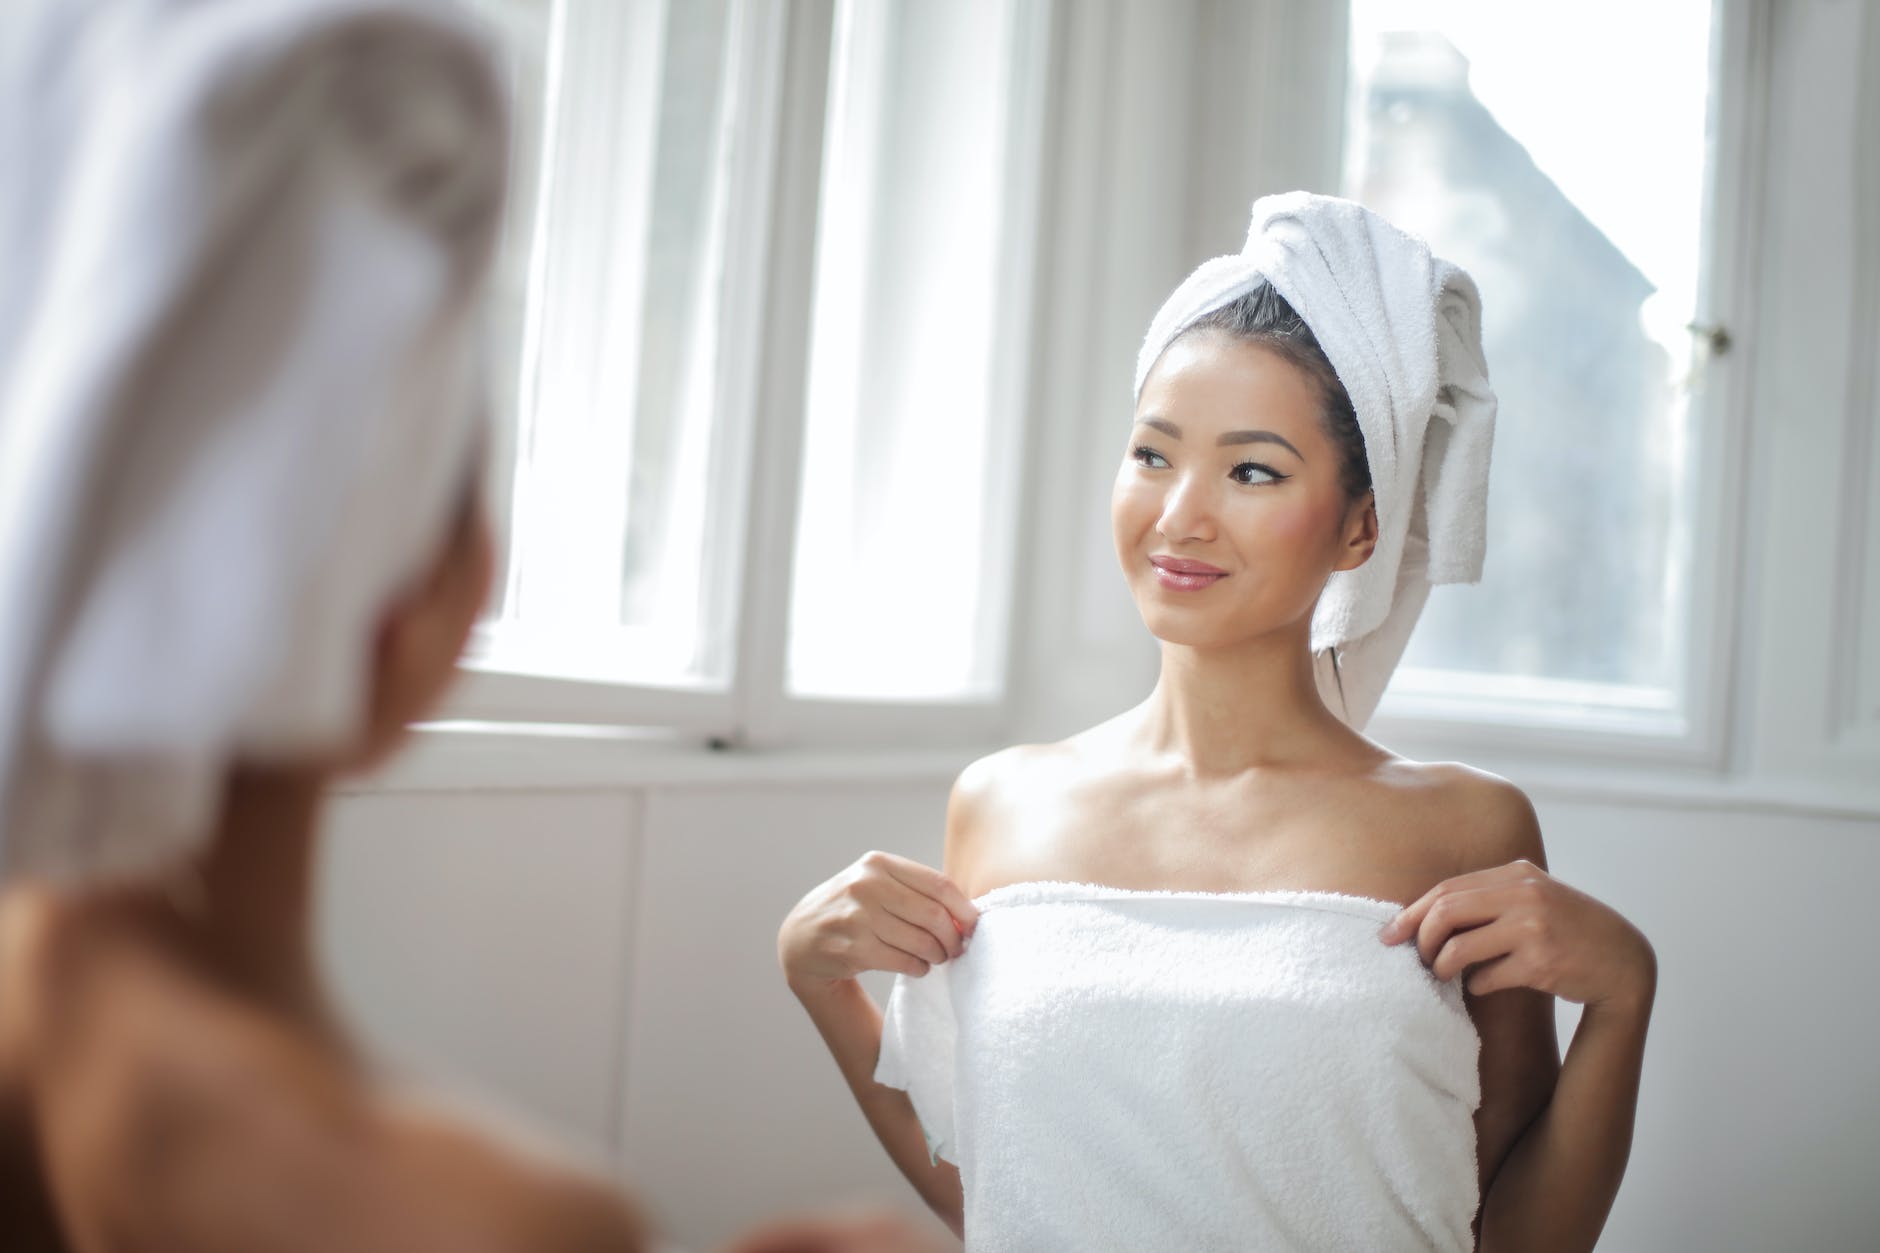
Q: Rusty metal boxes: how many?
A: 0